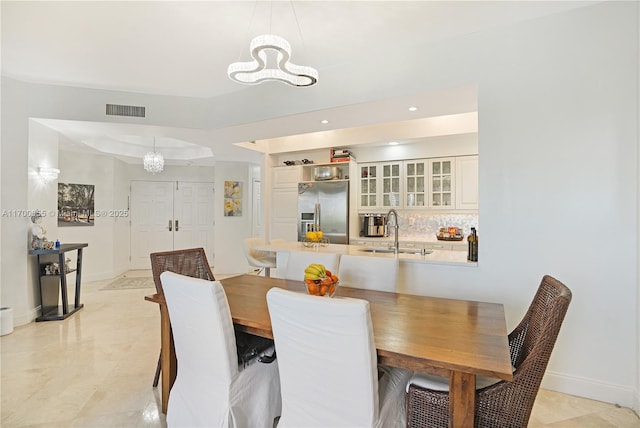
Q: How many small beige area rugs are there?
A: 1